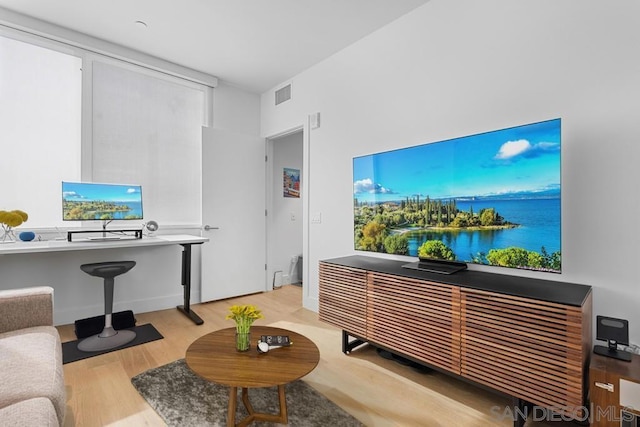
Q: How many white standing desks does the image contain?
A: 1